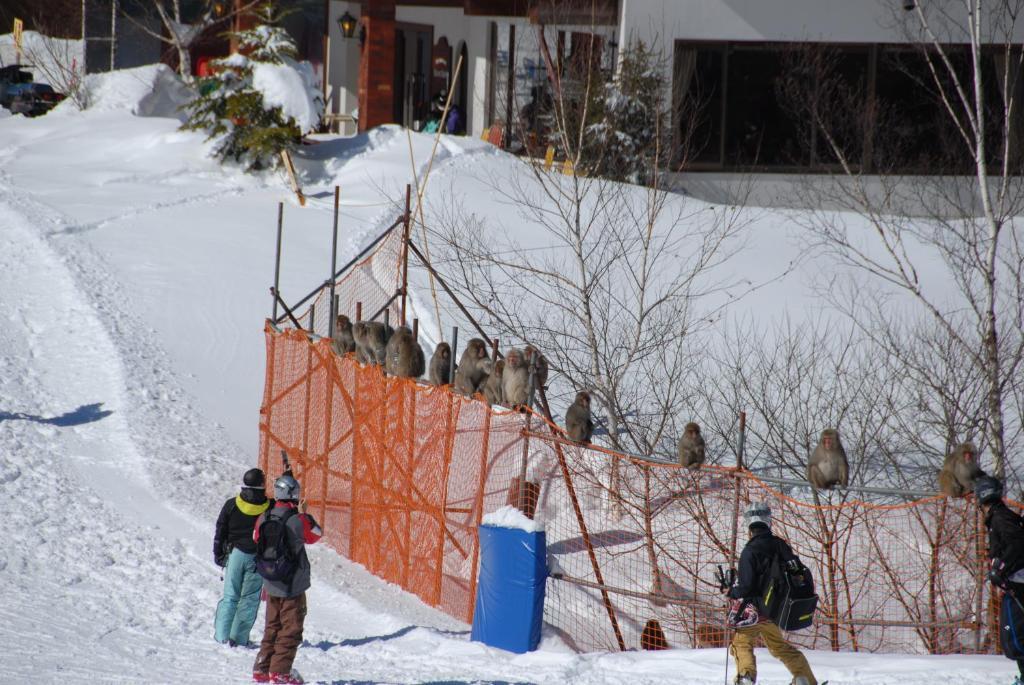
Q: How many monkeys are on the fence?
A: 12